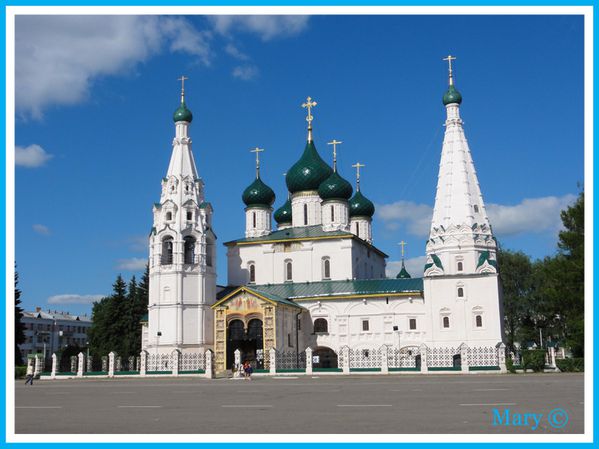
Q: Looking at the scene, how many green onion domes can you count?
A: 8